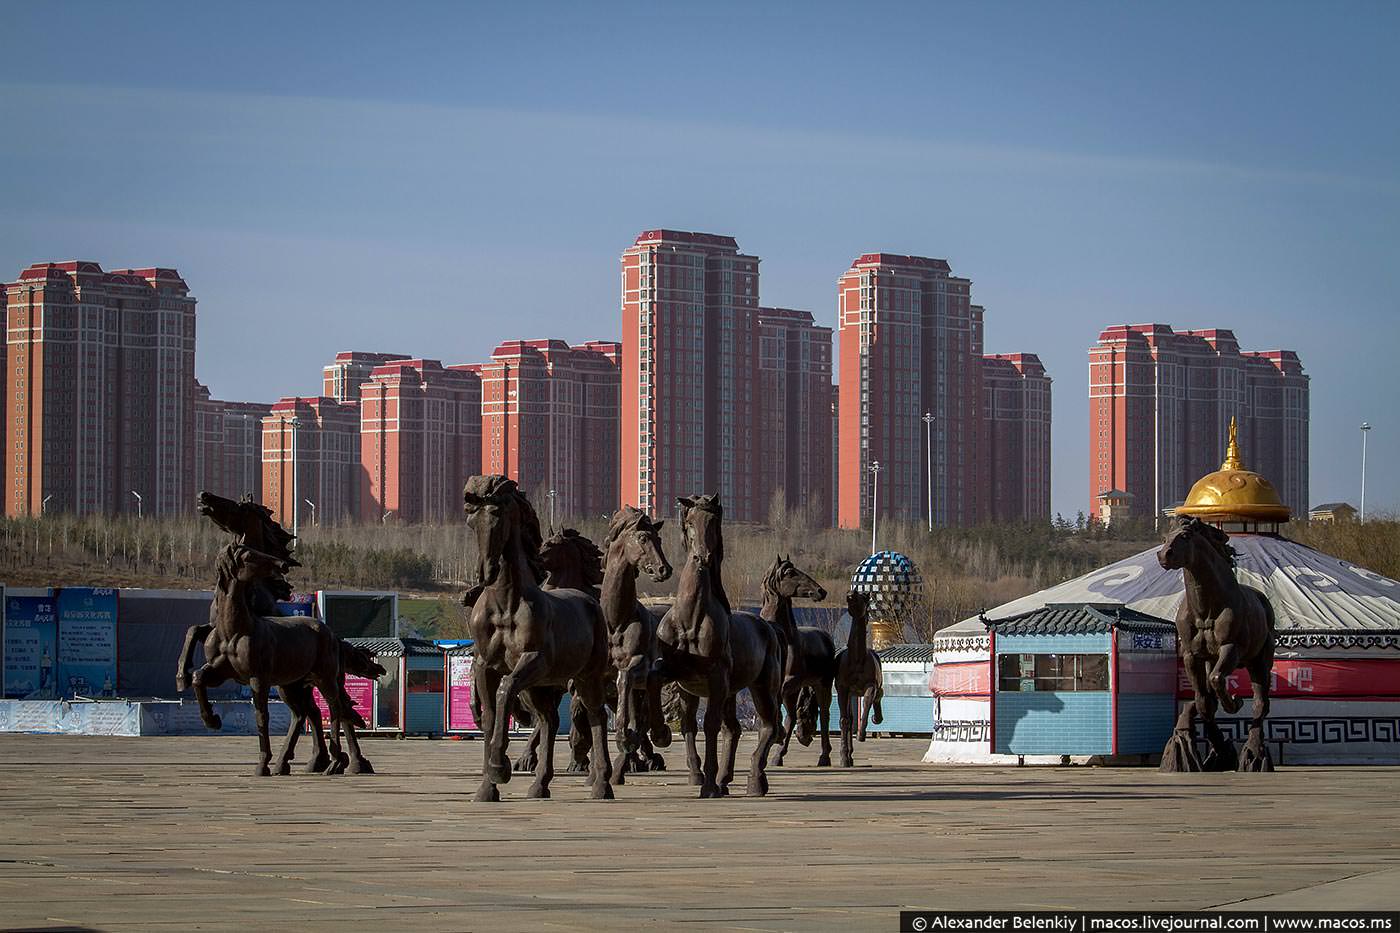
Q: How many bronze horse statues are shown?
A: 9